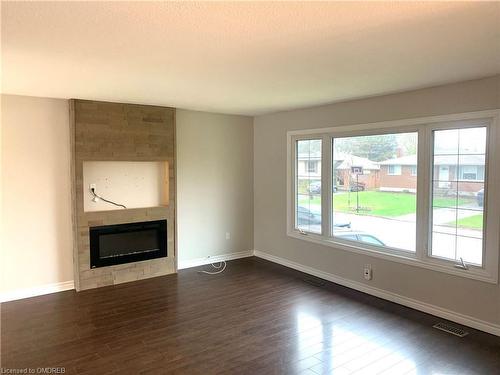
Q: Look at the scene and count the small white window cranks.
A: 2